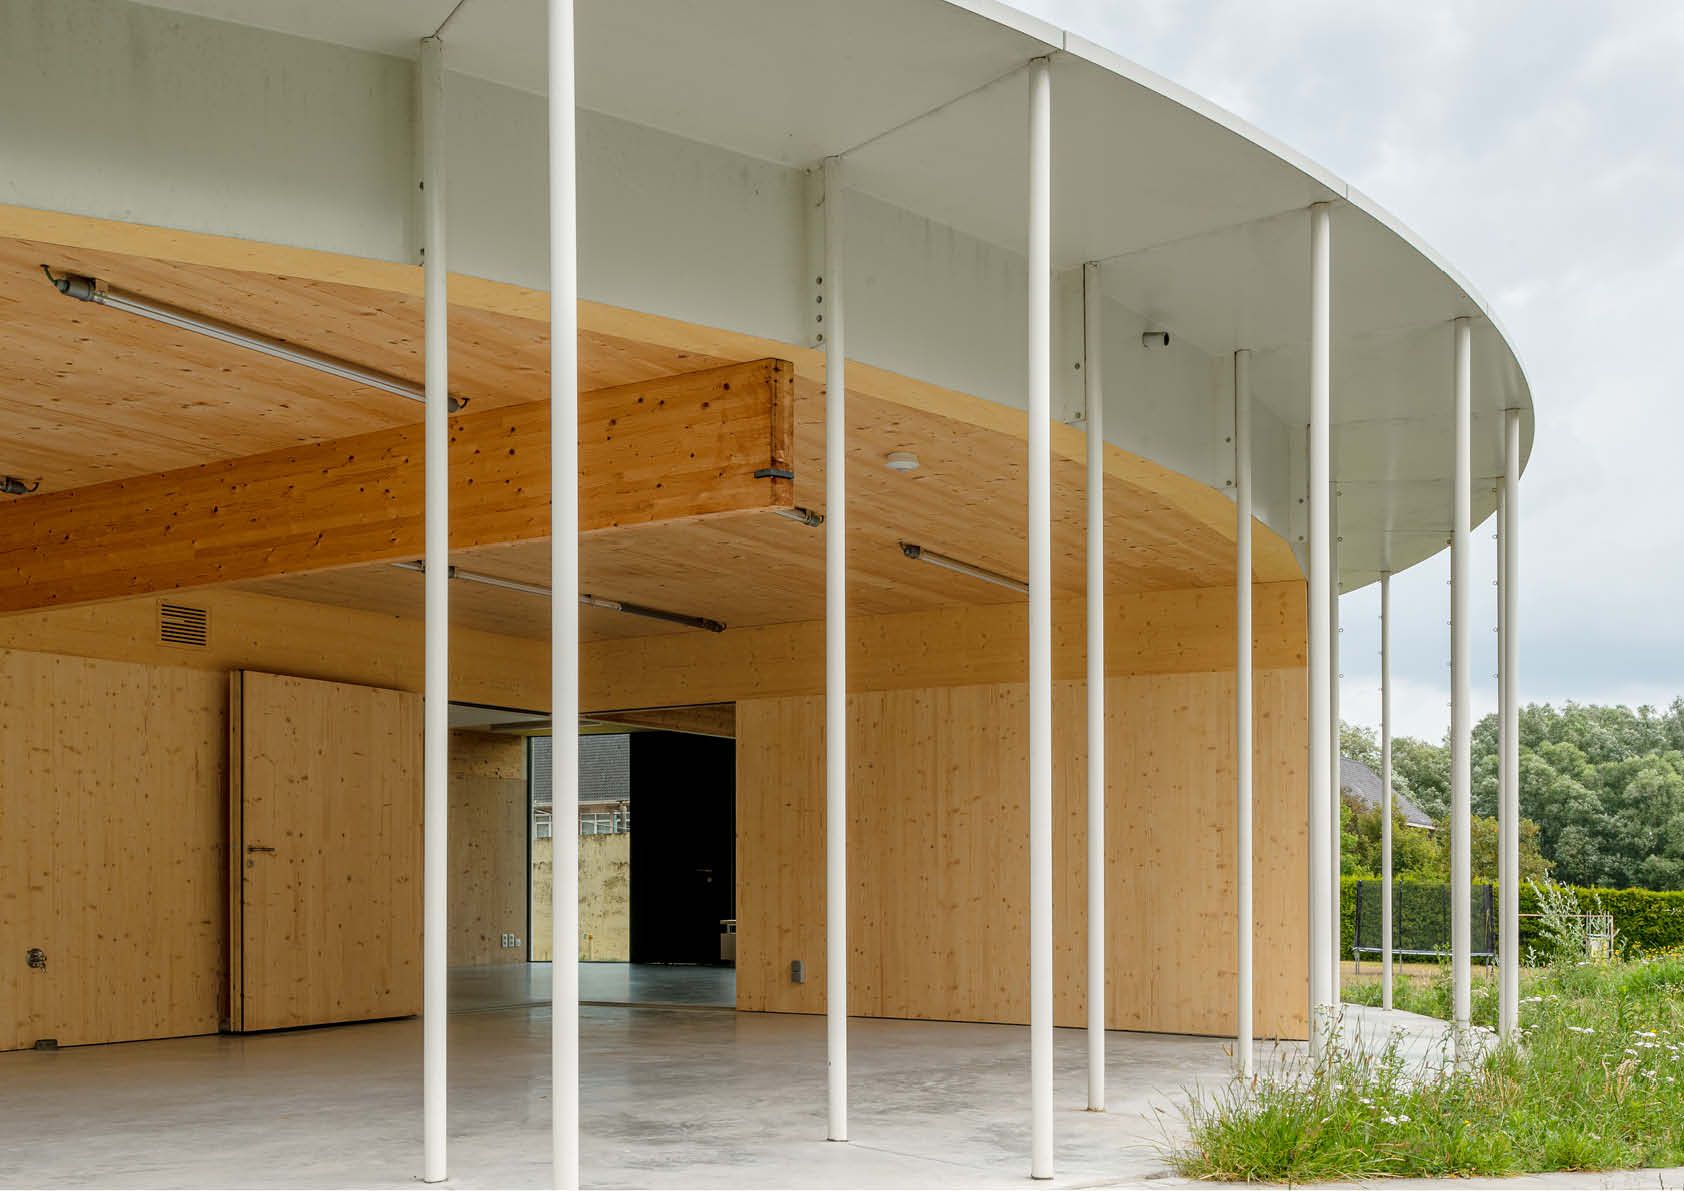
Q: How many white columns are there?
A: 12